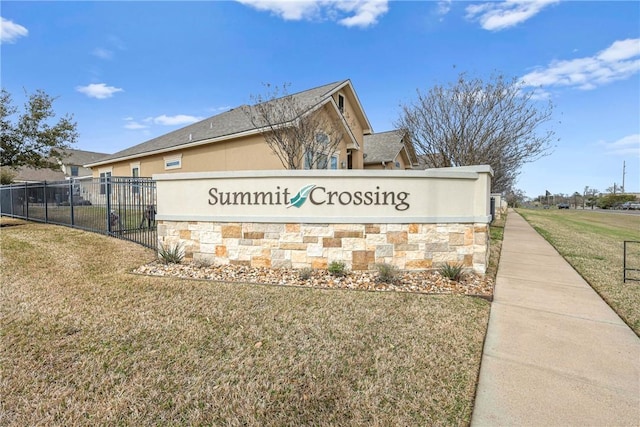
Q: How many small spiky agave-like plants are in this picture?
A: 2